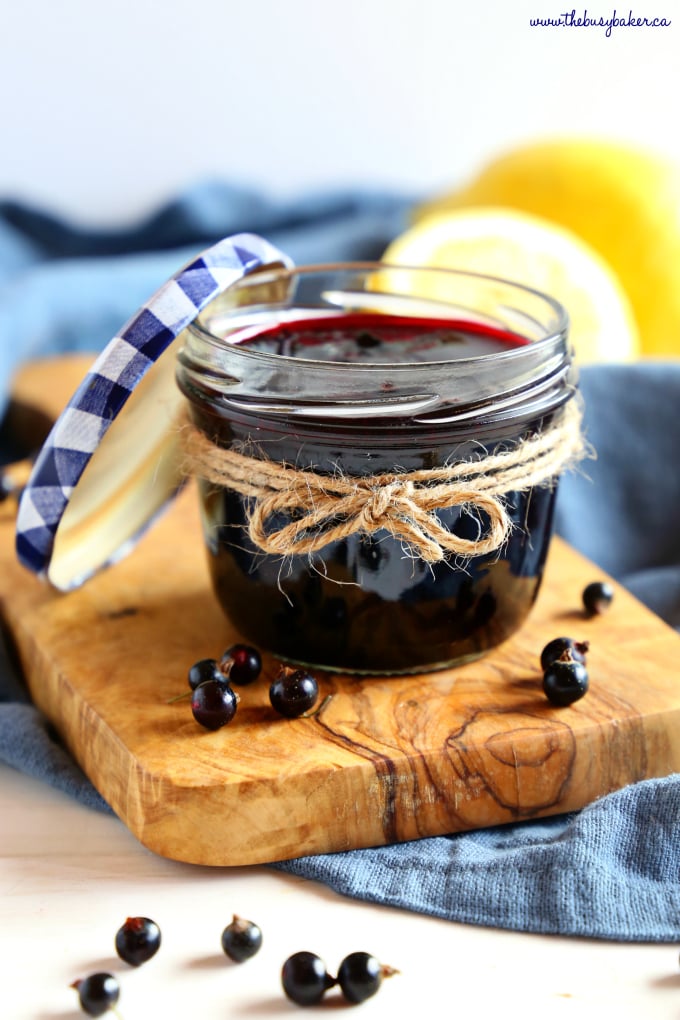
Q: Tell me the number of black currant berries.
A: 12